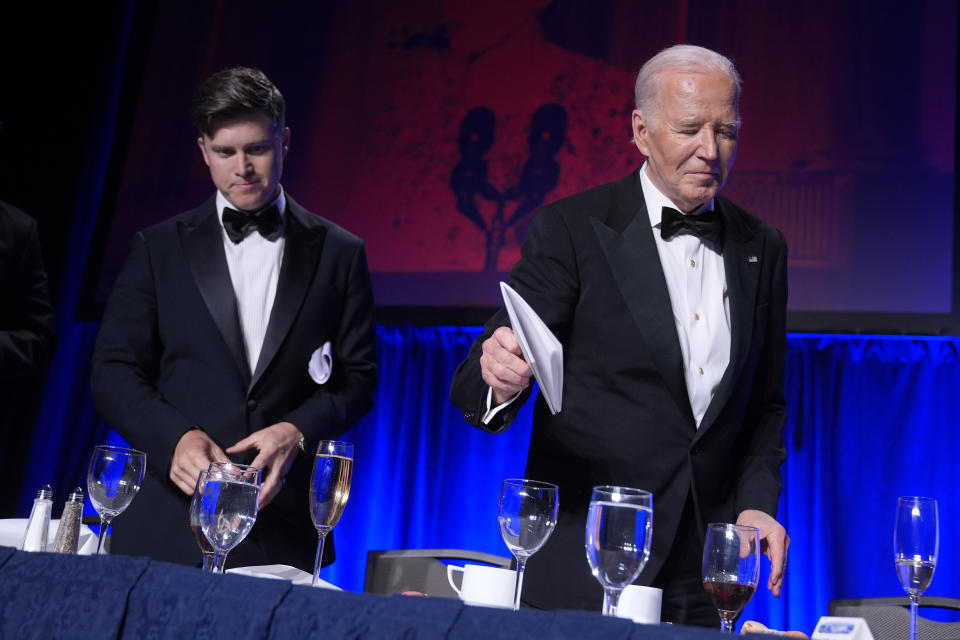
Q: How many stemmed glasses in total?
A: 8